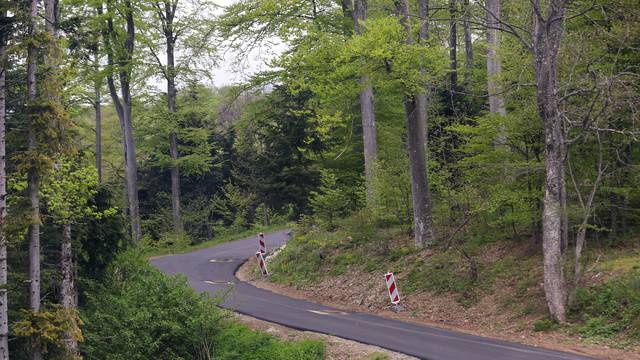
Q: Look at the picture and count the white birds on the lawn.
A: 0